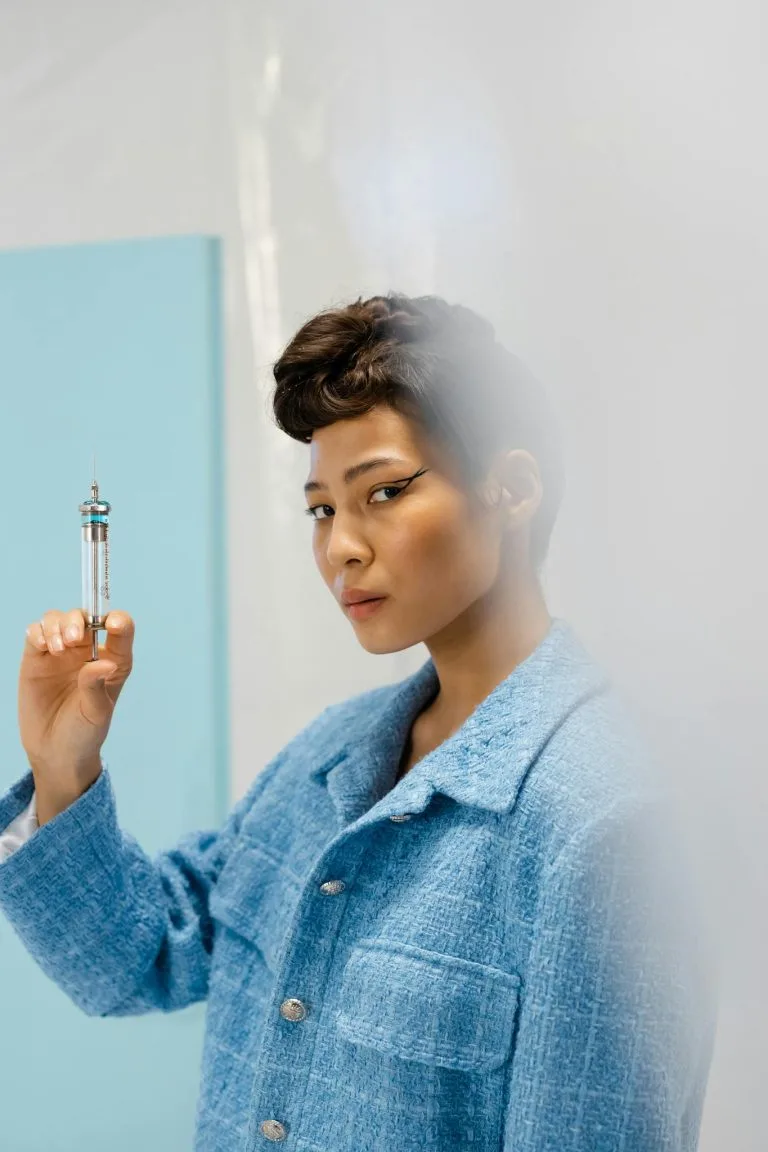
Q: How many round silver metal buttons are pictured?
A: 4